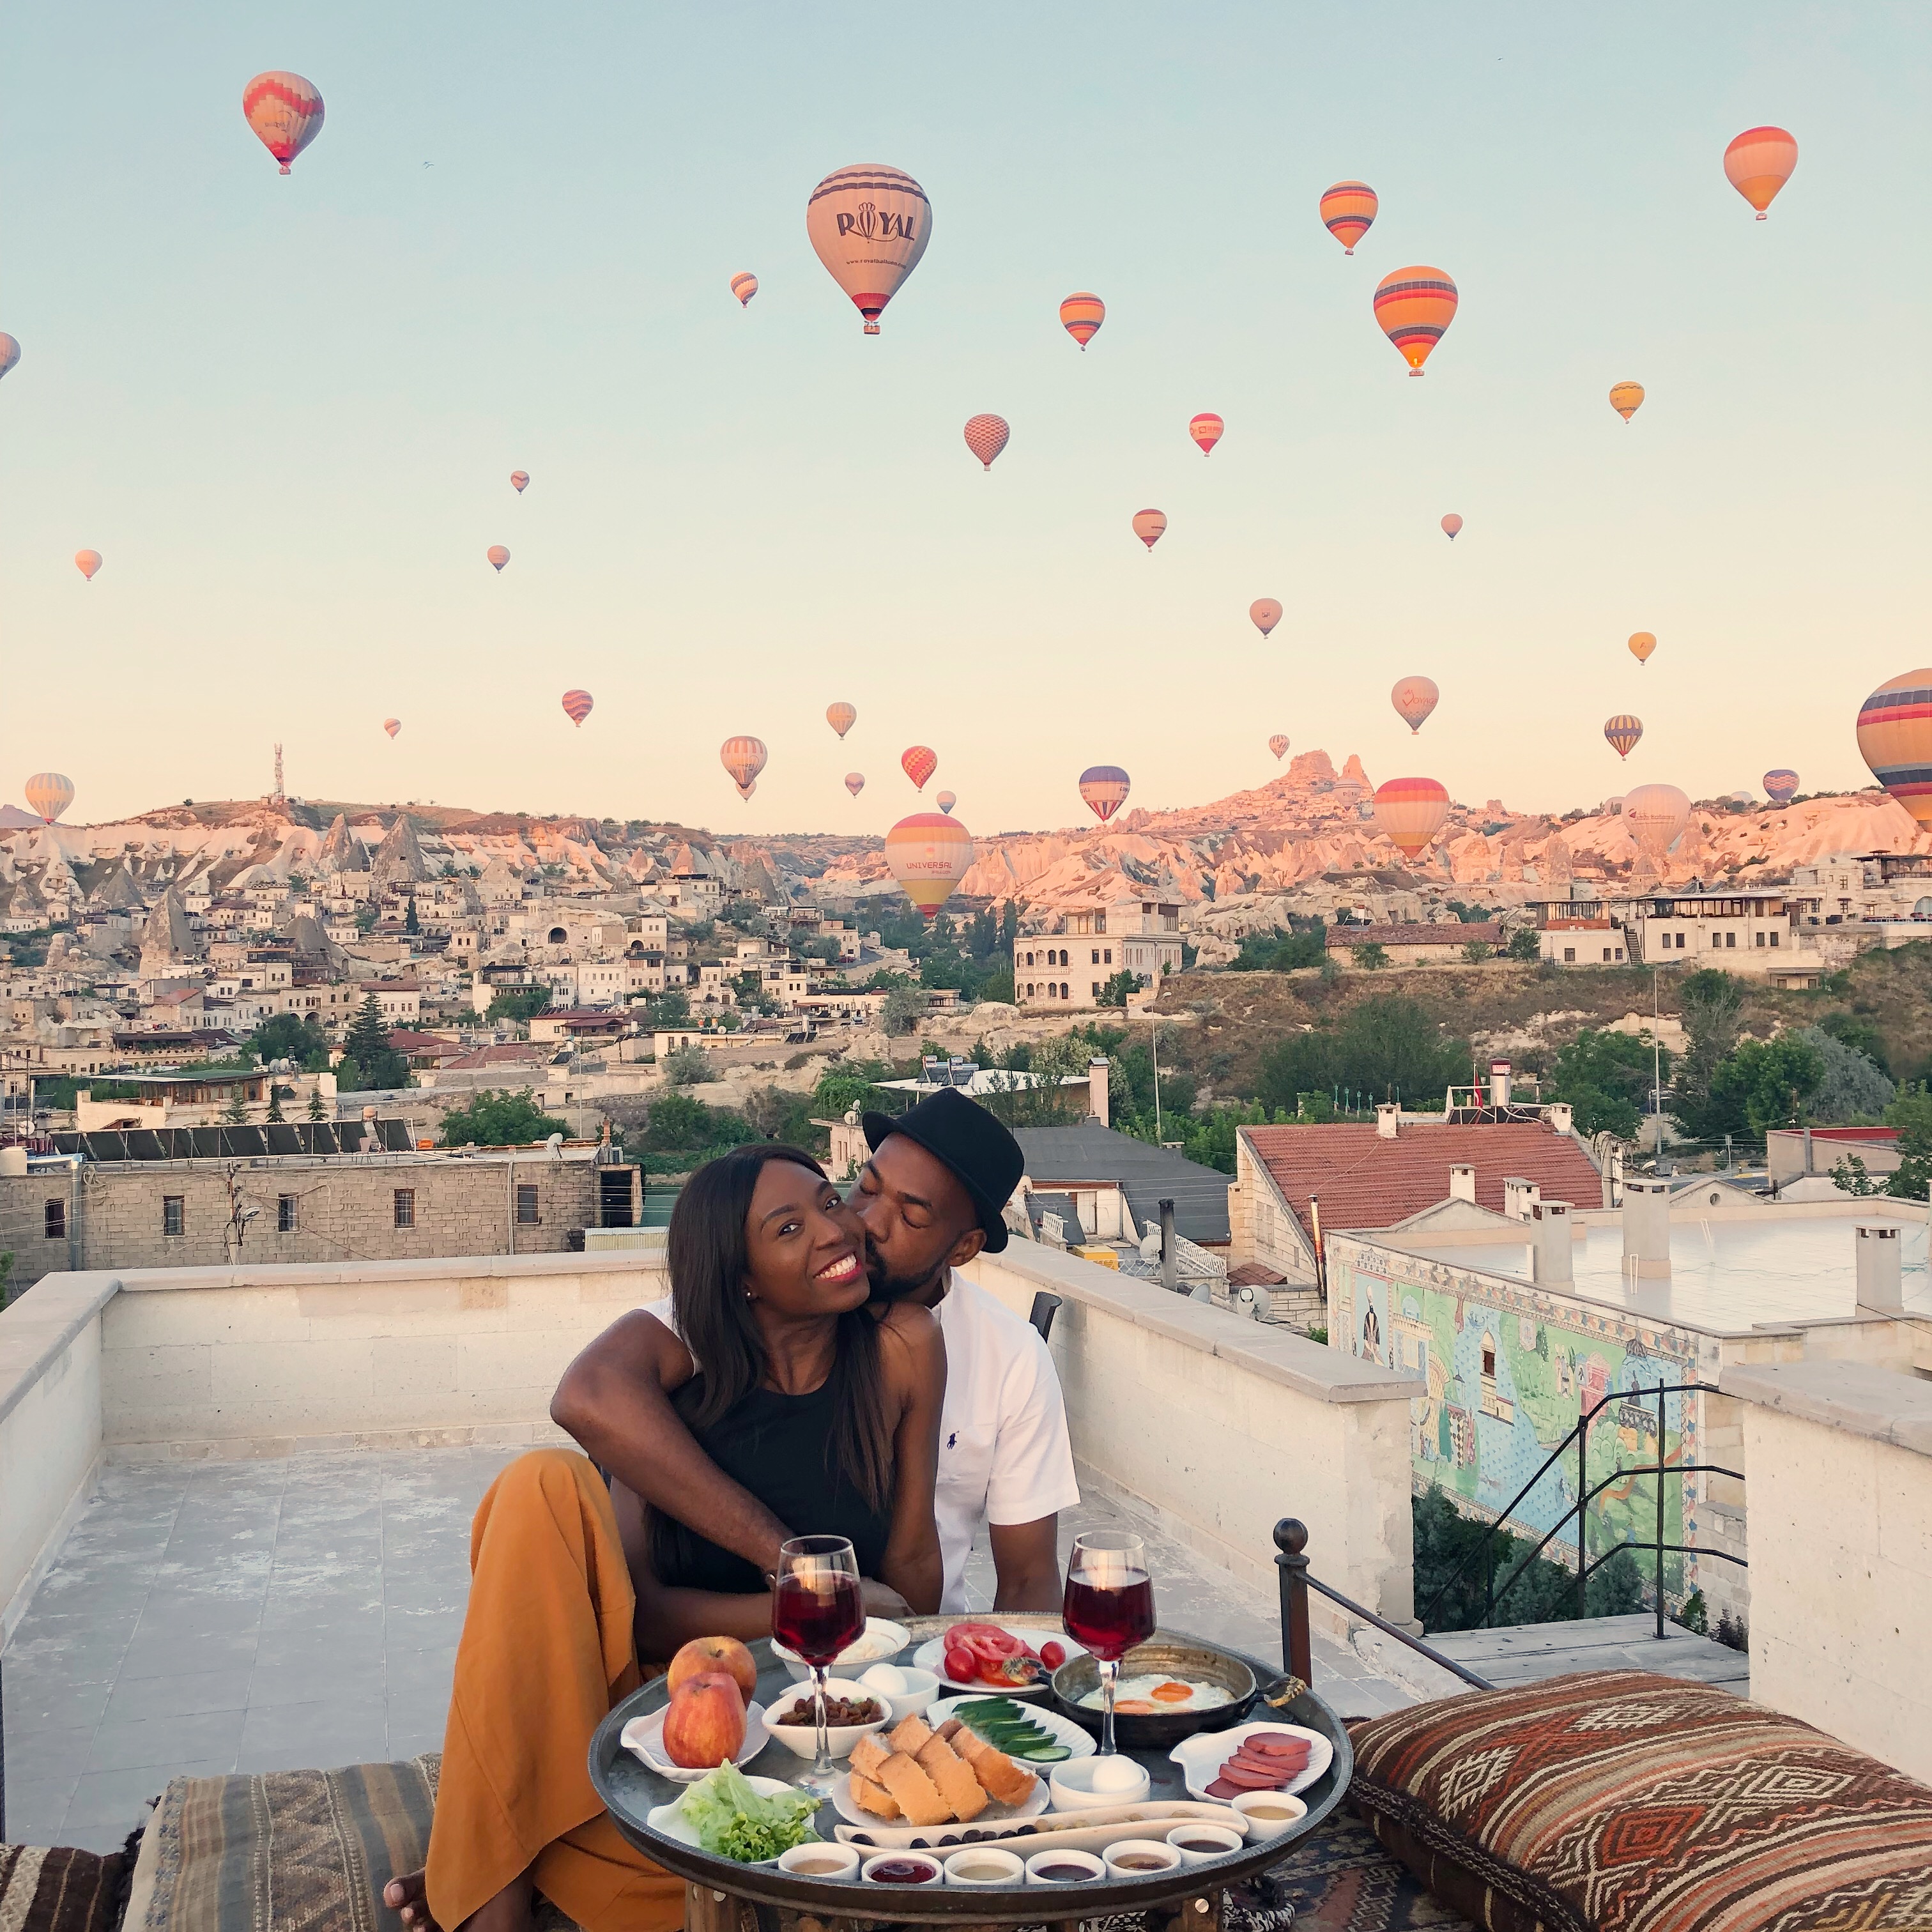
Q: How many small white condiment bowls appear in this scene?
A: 7